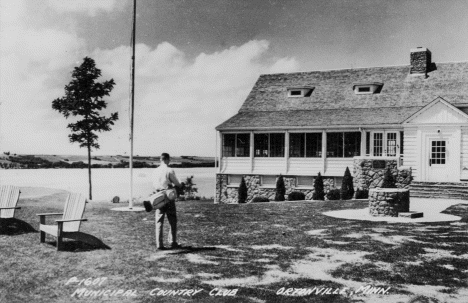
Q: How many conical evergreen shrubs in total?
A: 5